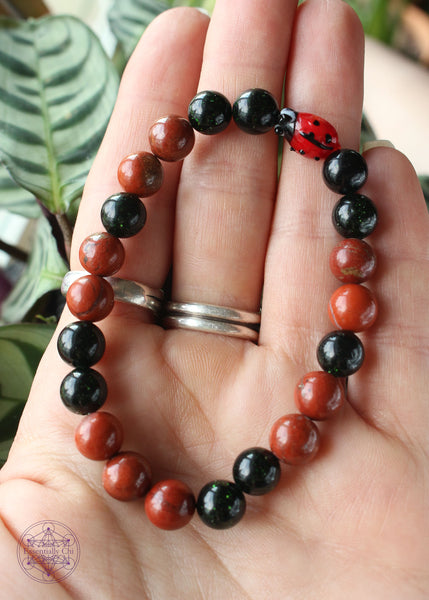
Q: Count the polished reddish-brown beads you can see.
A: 11